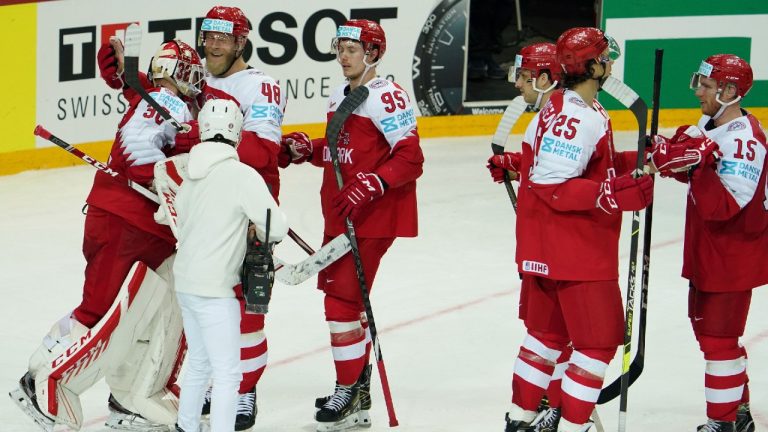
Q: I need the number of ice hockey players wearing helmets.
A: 6